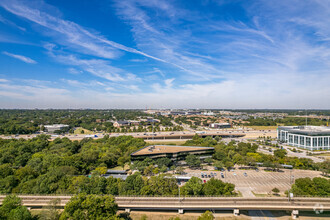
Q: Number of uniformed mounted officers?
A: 0